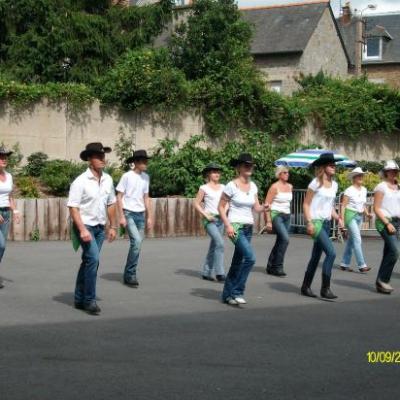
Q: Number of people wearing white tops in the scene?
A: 9